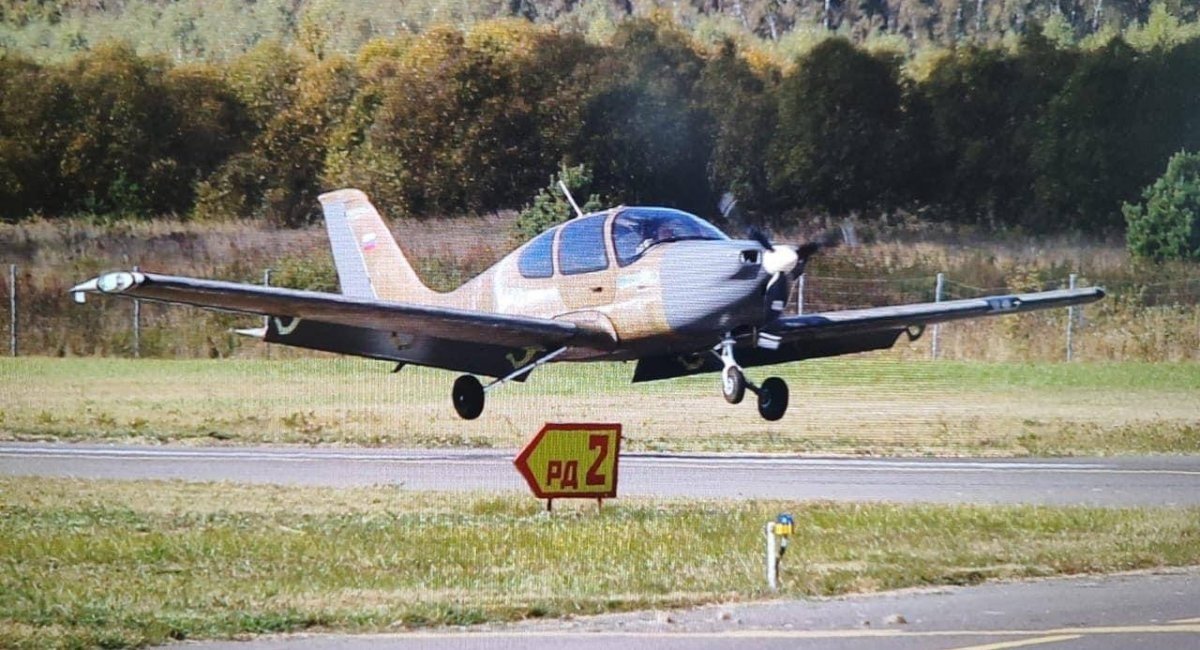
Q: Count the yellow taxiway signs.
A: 1